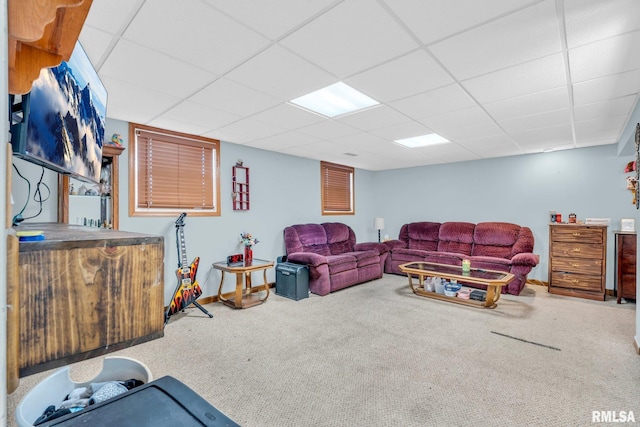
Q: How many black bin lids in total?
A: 1